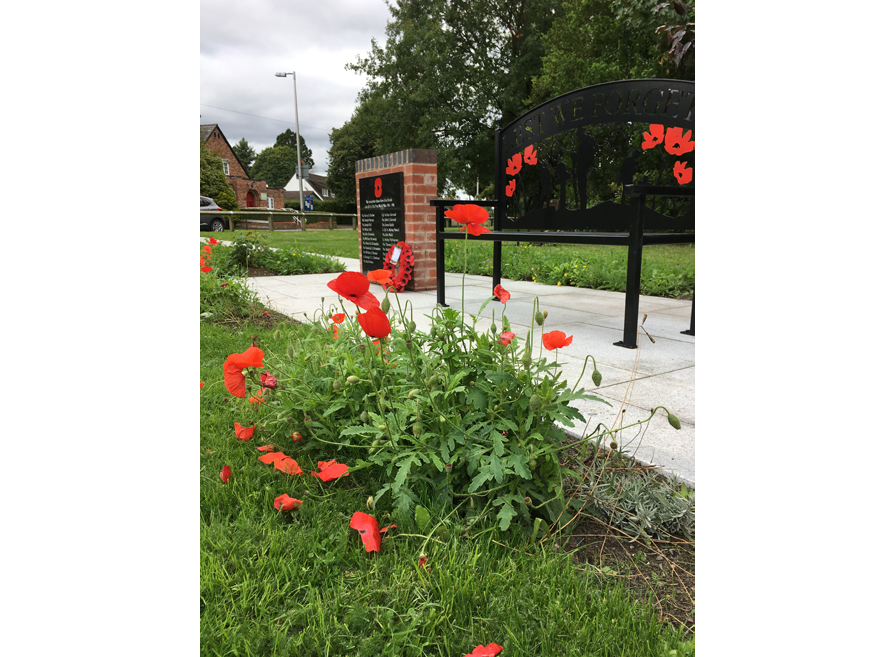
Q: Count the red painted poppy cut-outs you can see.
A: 6